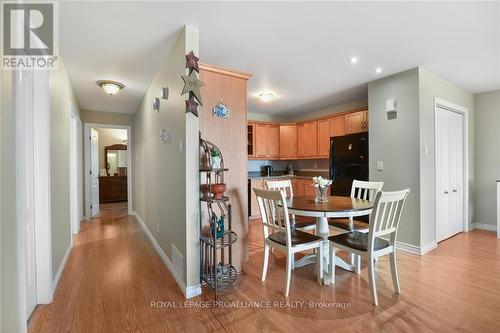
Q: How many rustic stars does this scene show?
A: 3